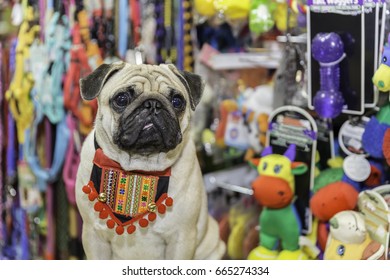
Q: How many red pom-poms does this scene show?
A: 11